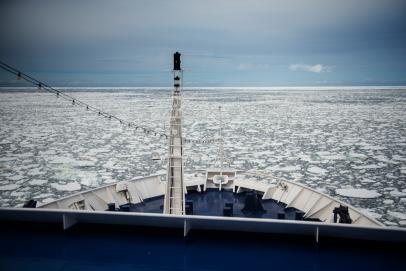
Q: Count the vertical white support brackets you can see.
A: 3